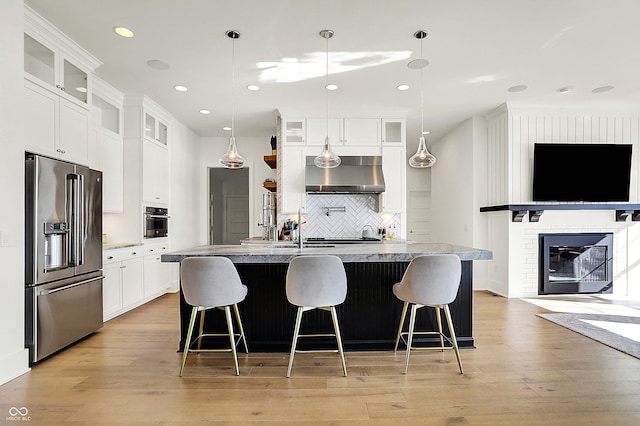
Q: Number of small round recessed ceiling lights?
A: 8